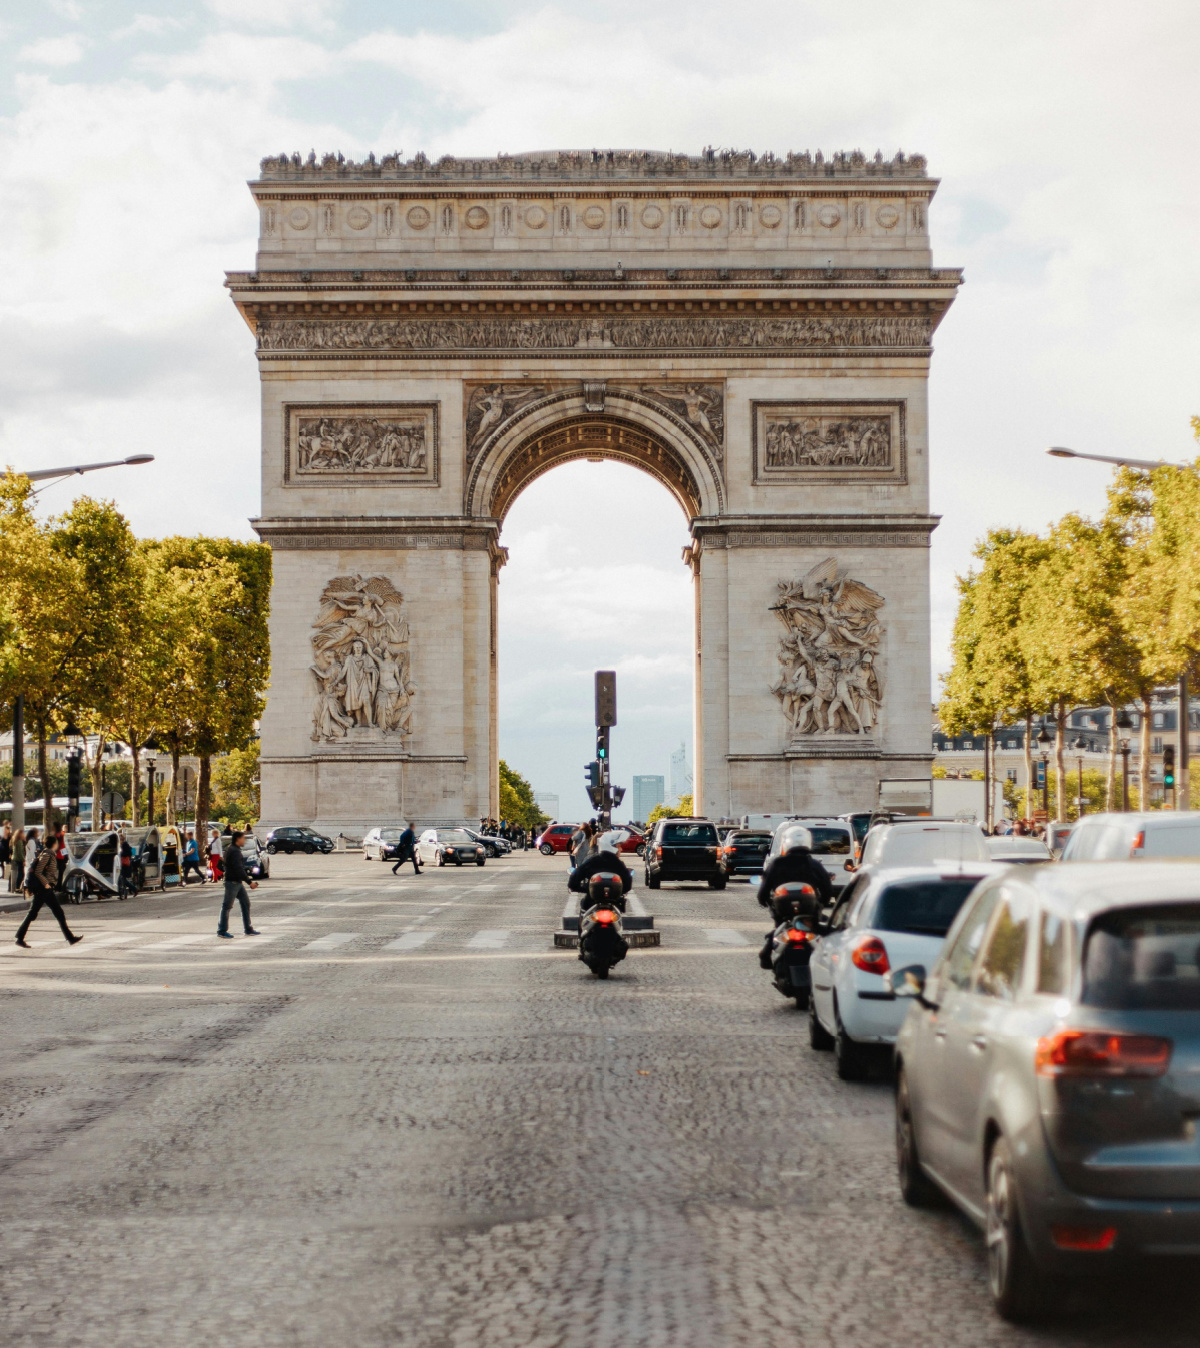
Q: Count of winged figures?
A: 4